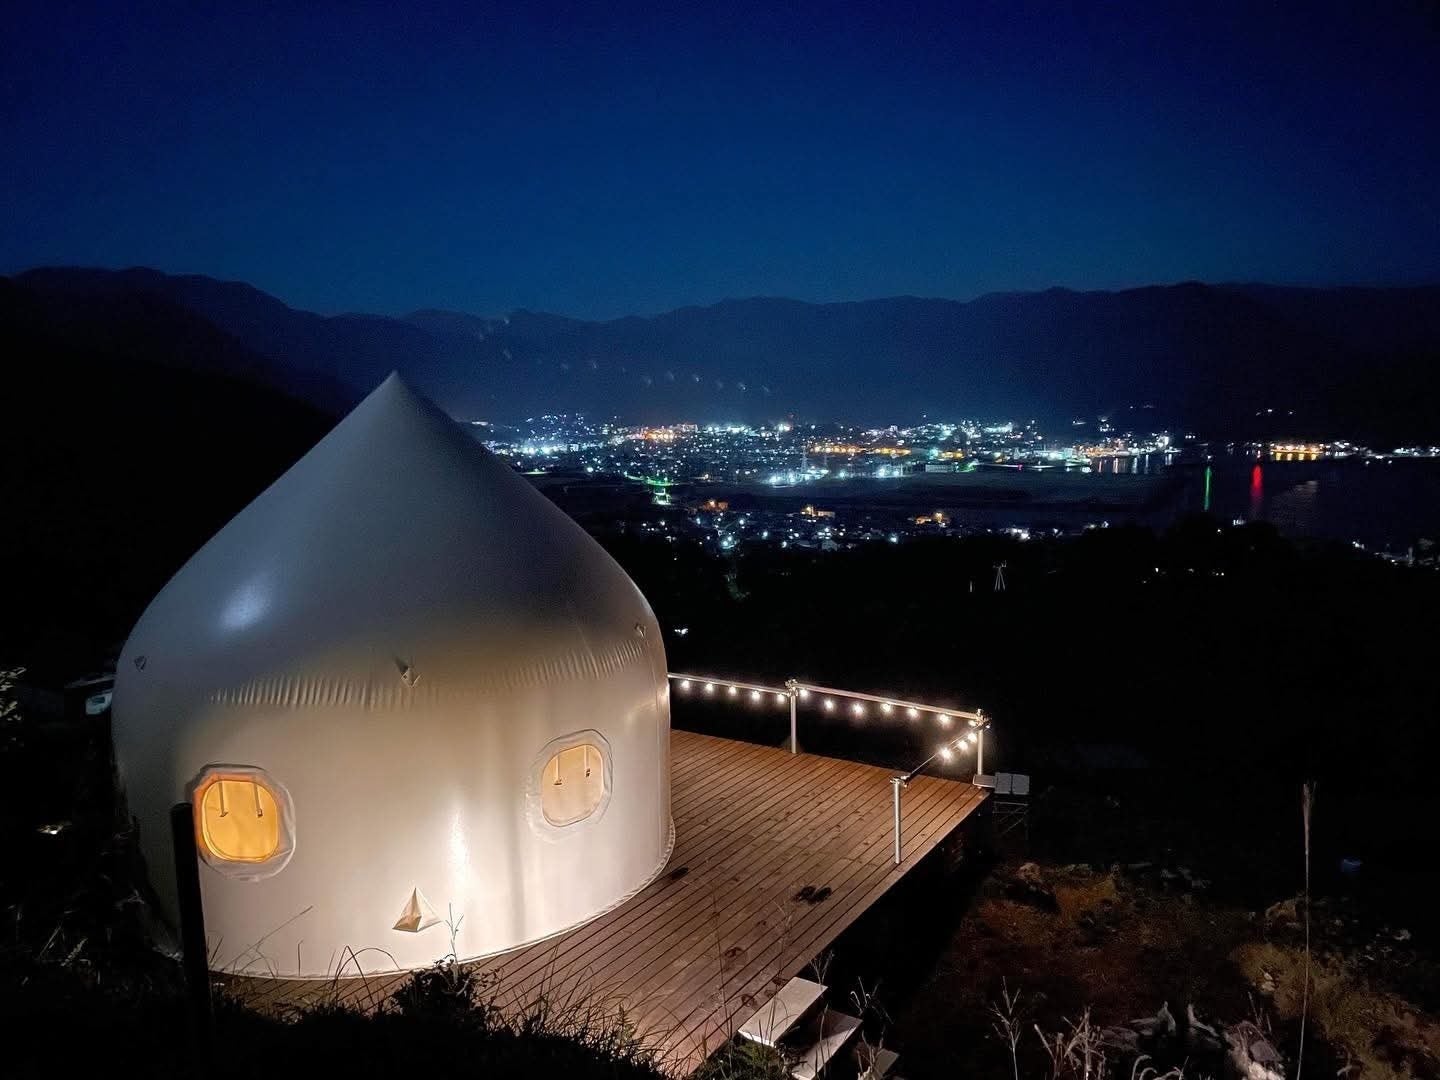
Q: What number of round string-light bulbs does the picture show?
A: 15